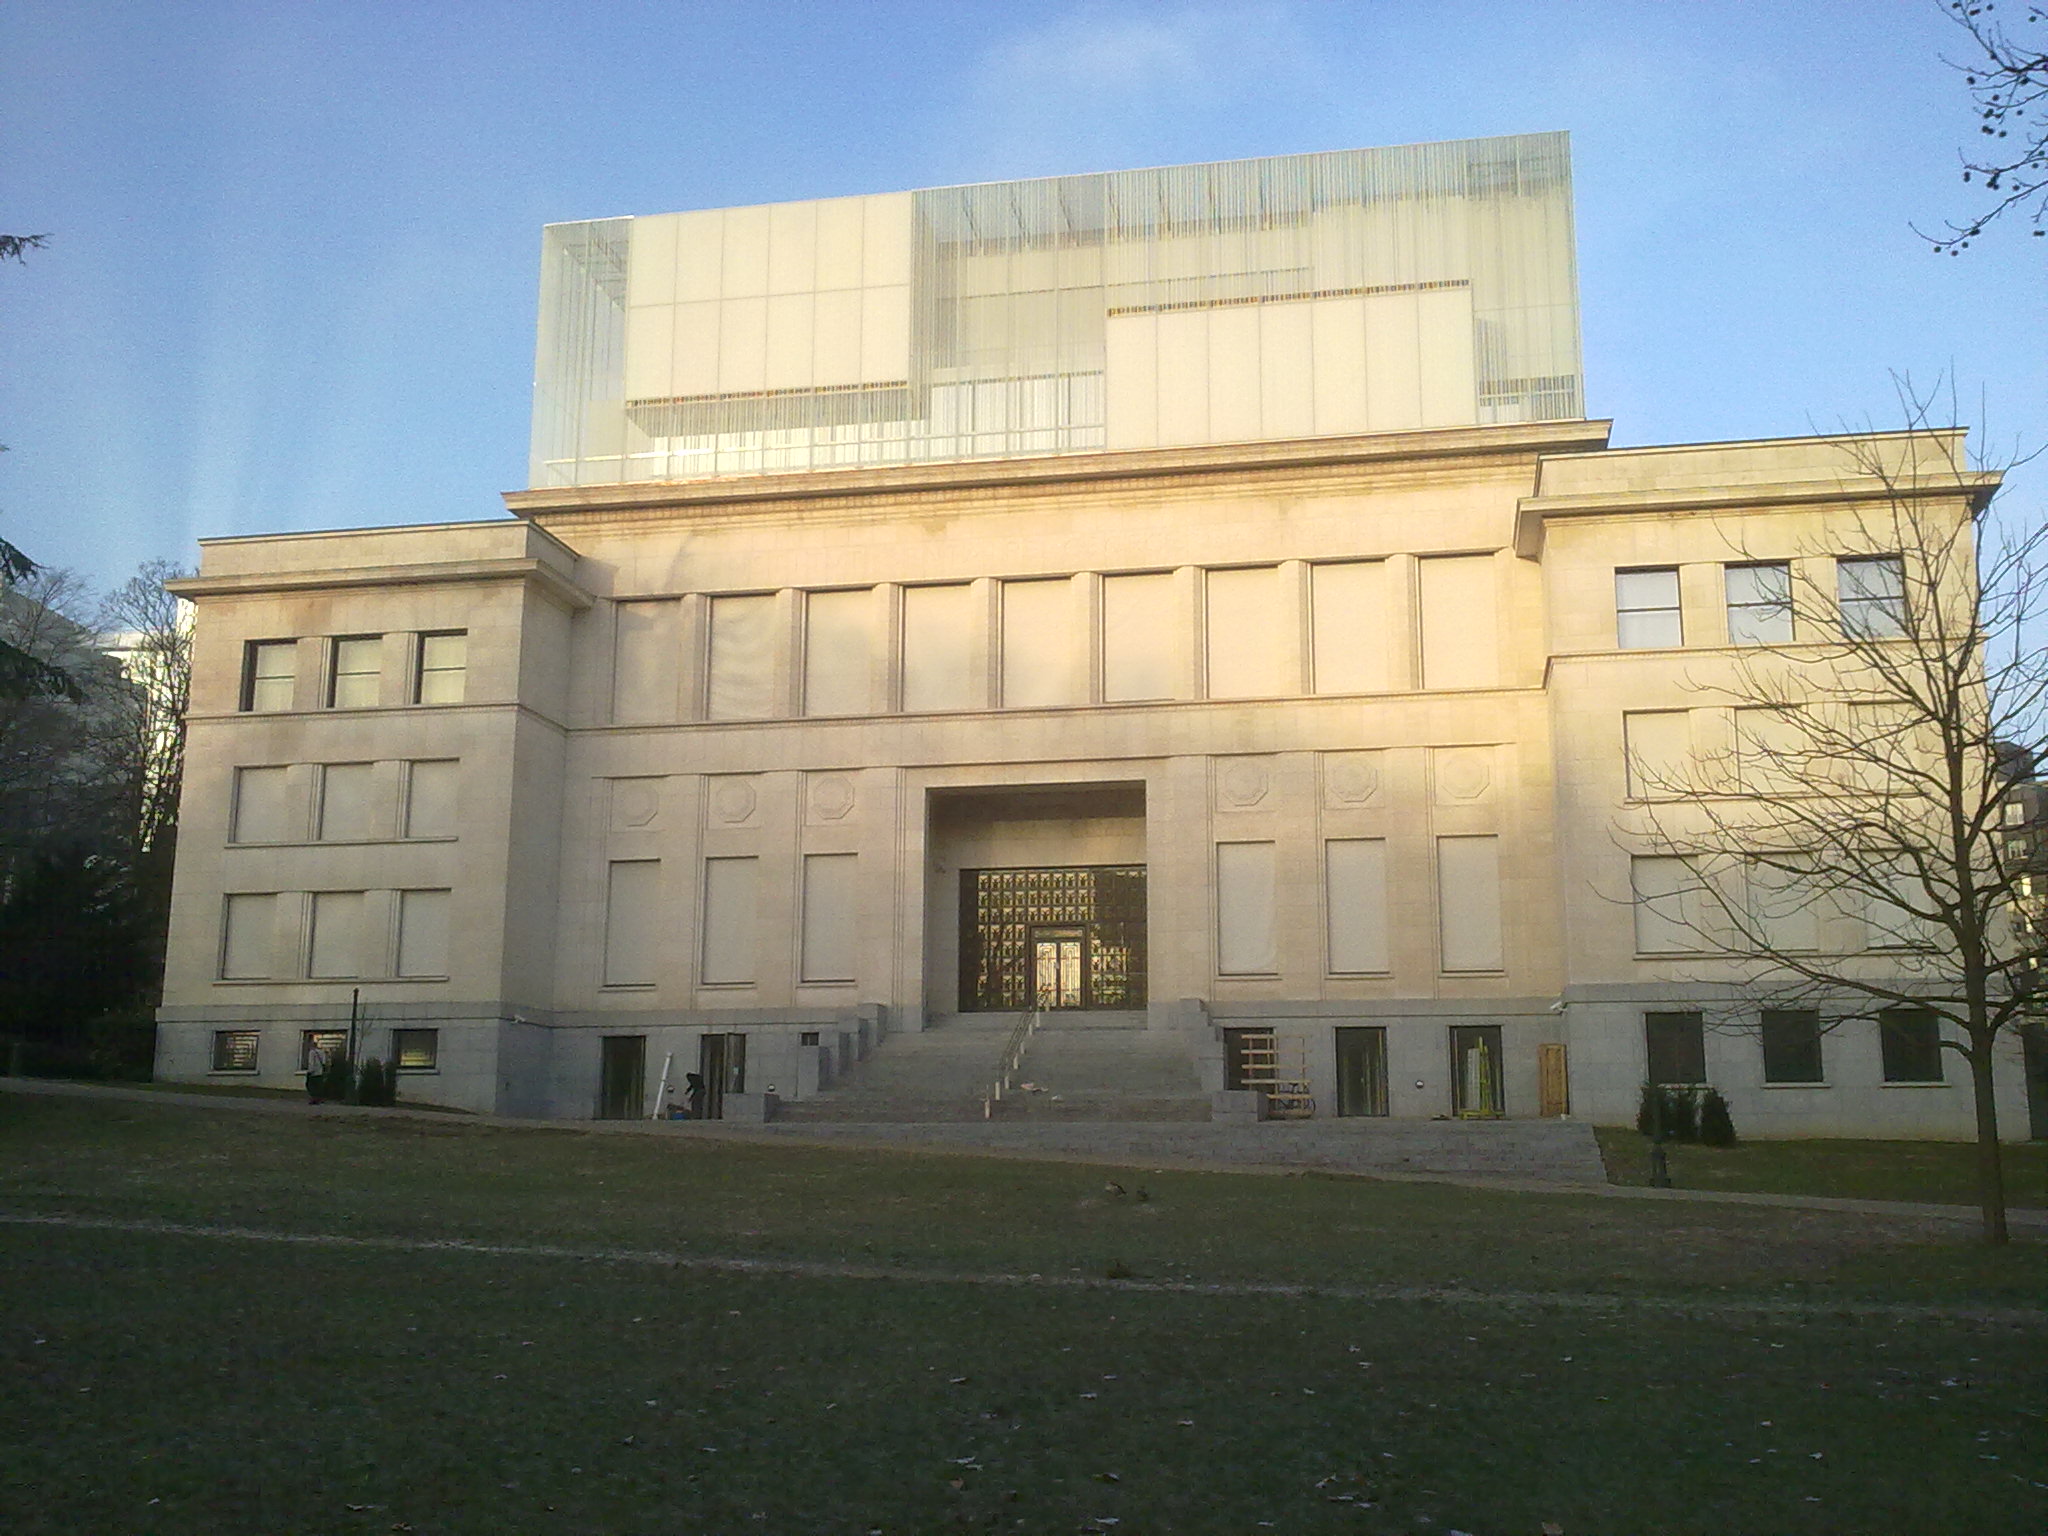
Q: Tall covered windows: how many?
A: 15